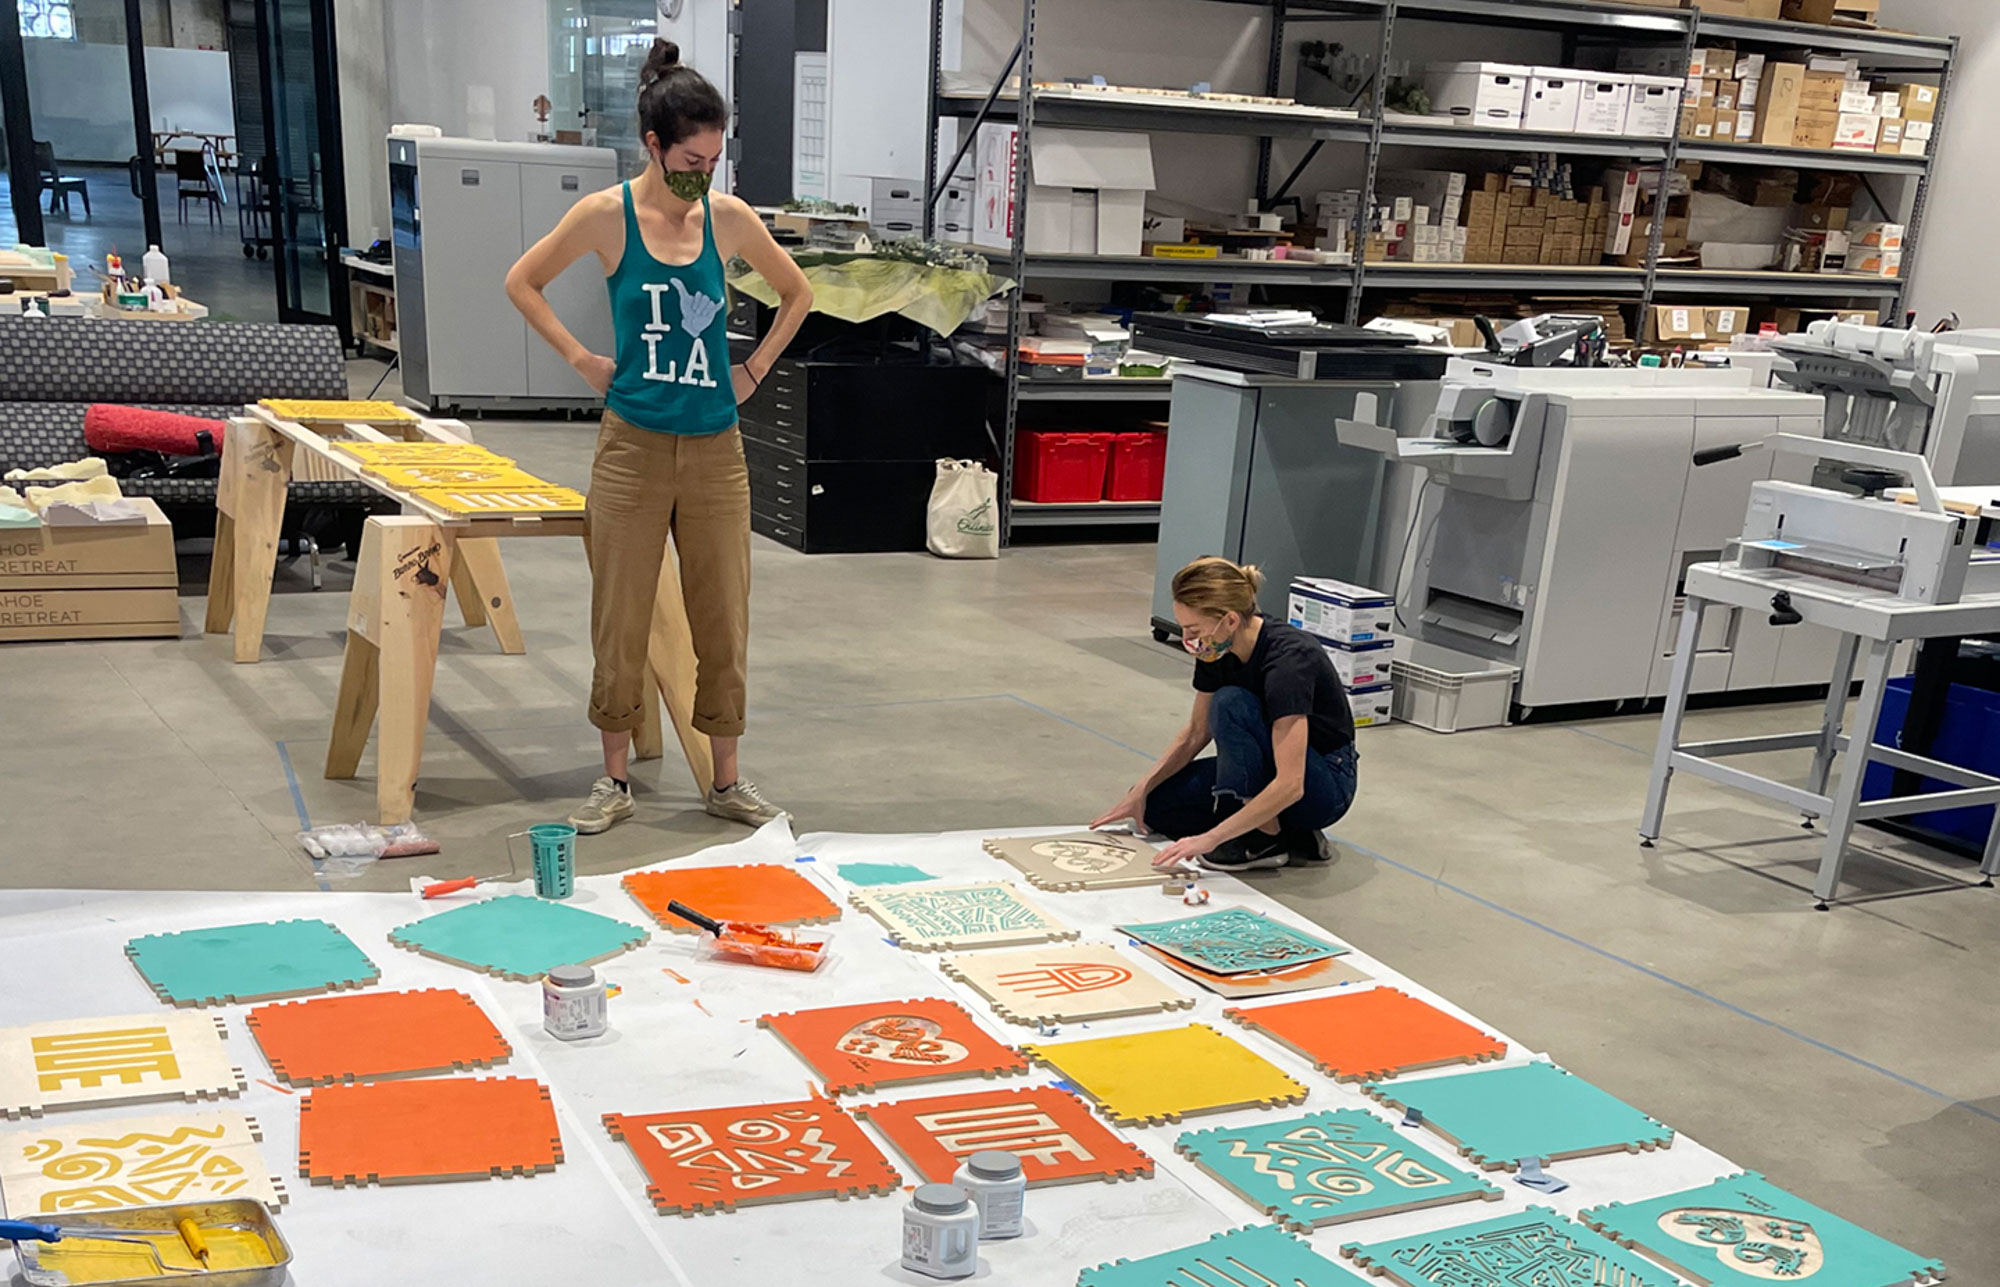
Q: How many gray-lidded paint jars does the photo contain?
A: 3